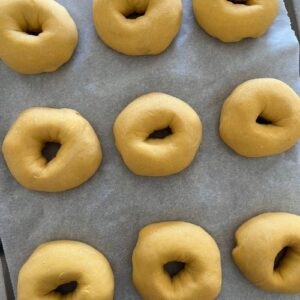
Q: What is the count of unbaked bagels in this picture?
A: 9